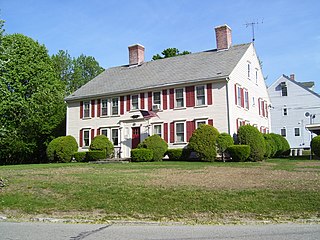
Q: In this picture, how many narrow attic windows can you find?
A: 2